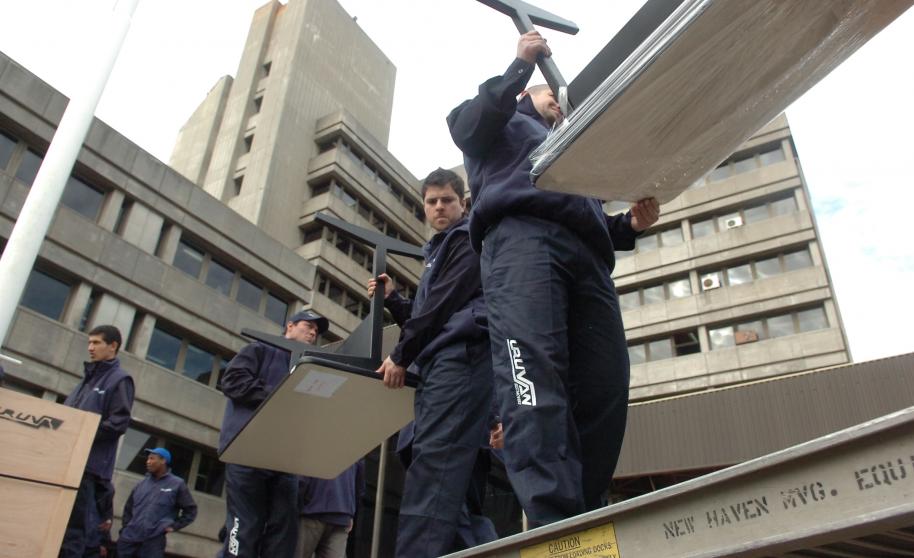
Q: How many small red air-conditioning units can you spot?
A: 0